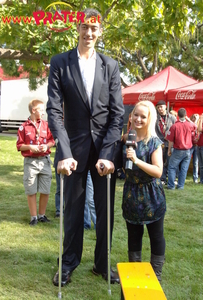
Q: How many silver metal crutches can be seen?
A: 2